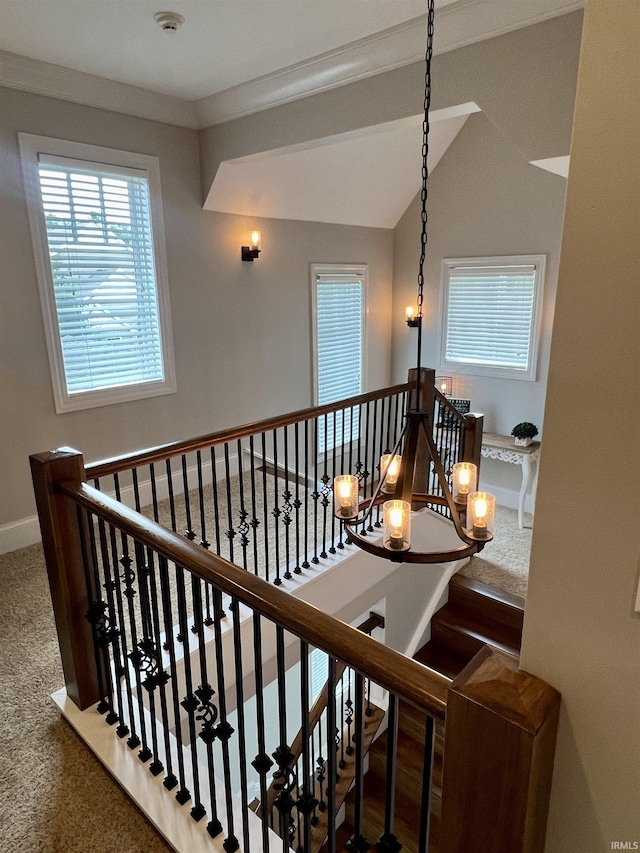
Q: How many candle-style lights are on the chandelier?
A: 5